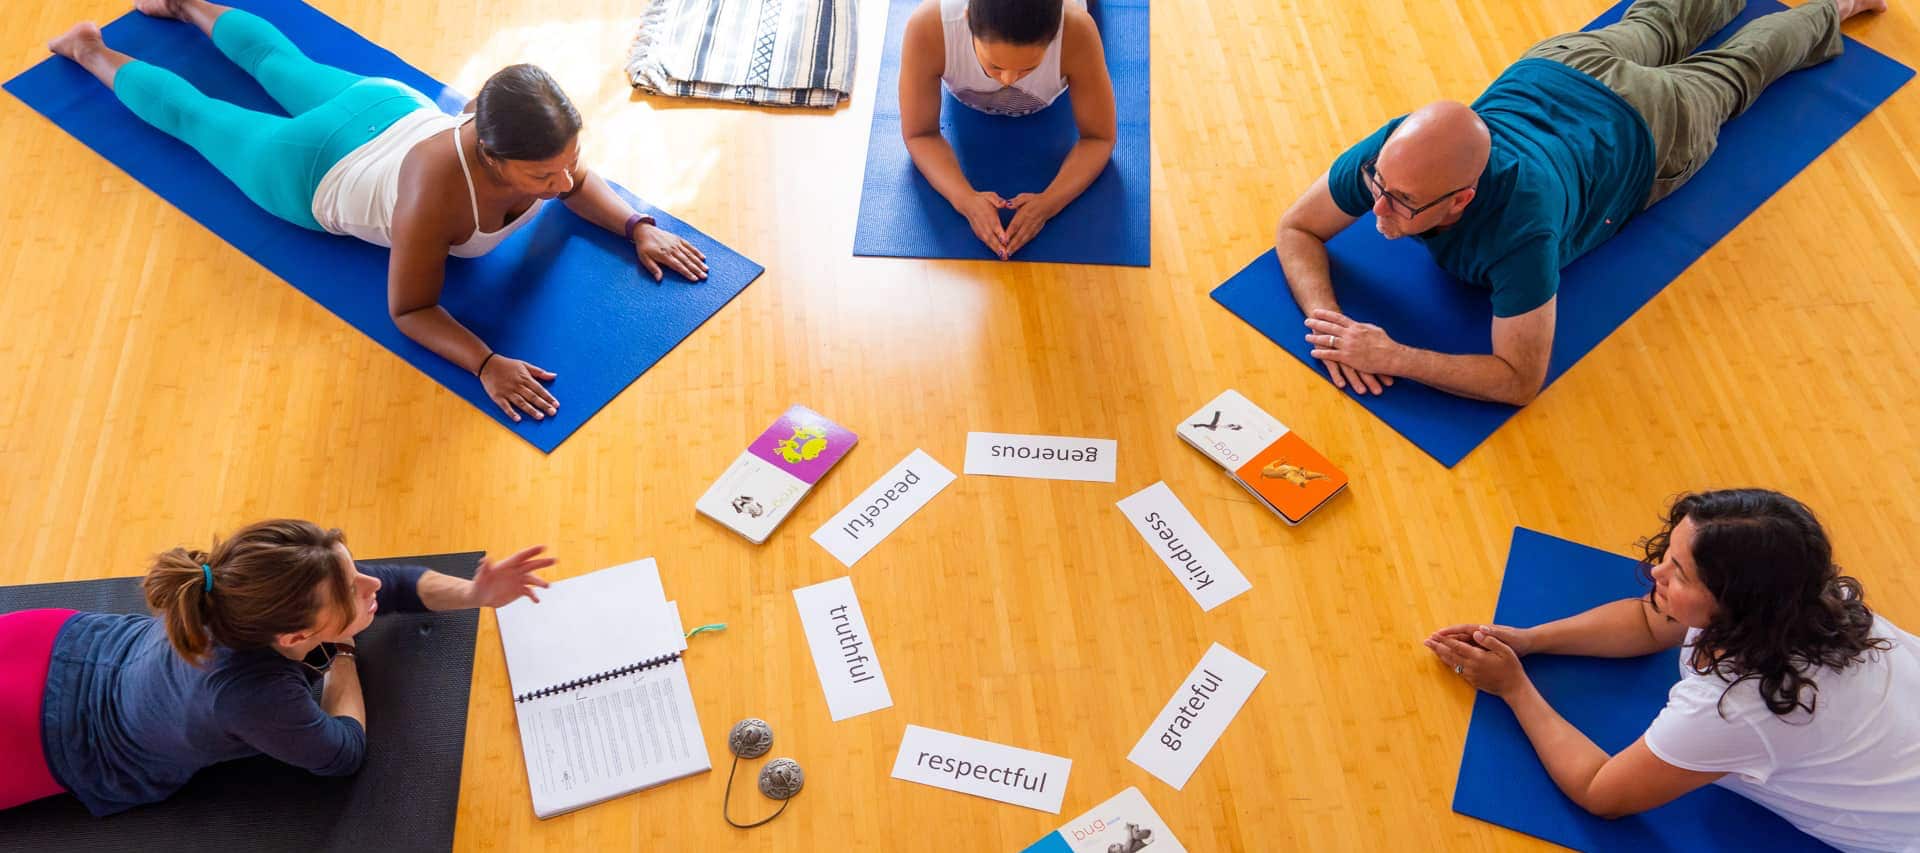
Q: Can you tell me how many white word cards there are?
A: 6